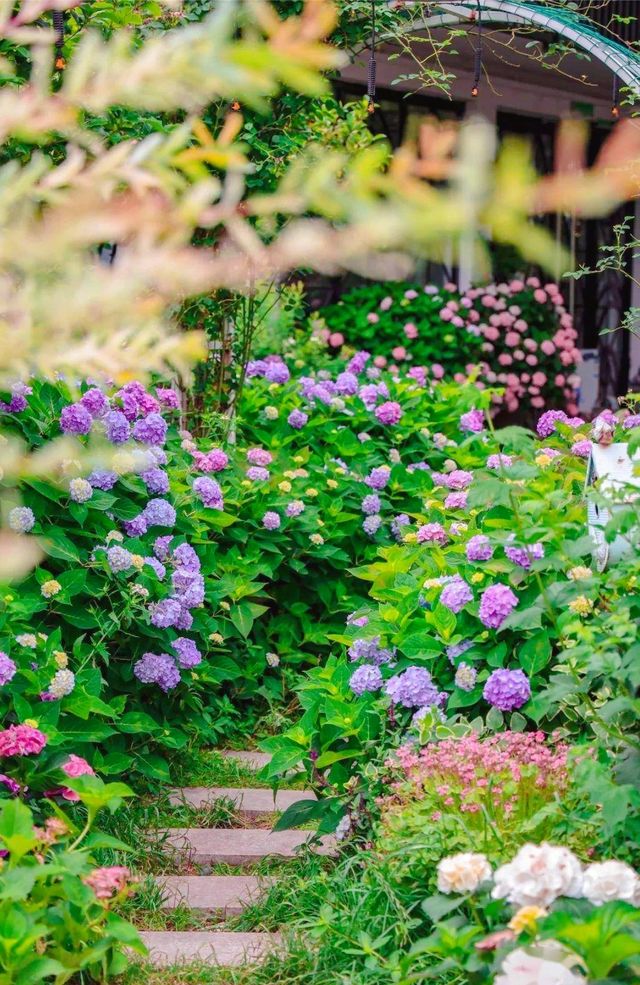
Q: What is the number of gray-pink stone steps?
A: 5